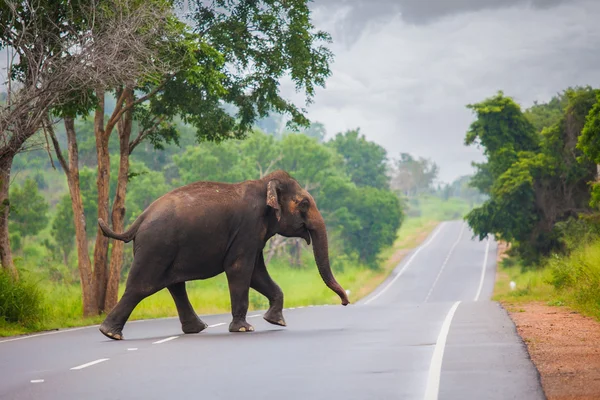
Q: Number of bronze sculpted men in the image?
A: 0